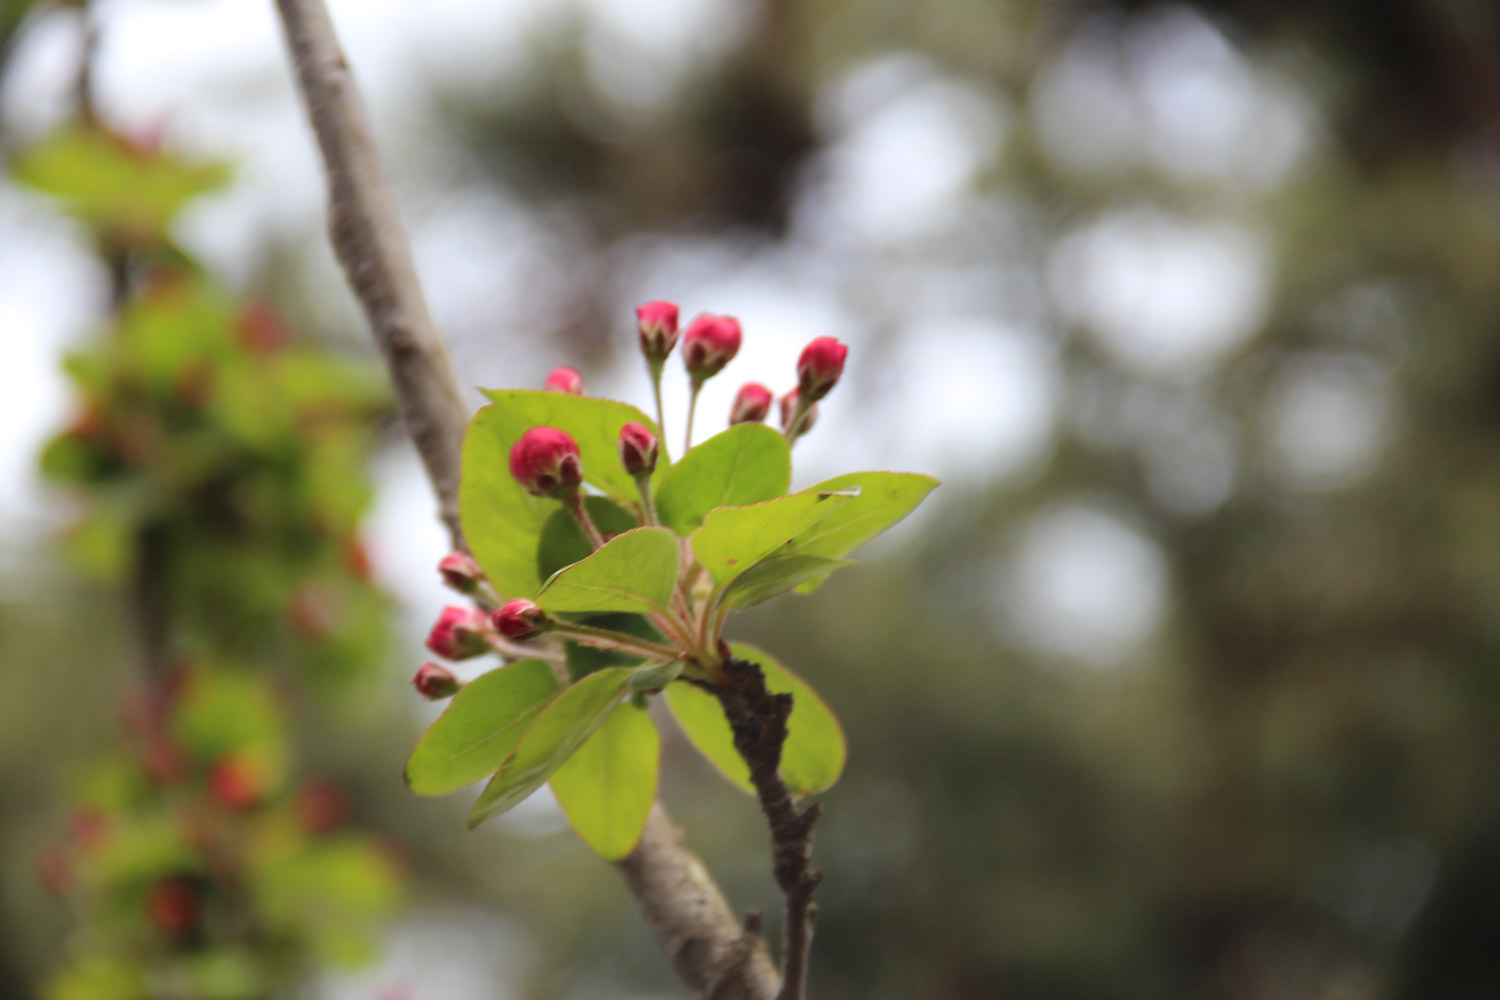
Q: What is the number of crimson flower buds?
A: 12